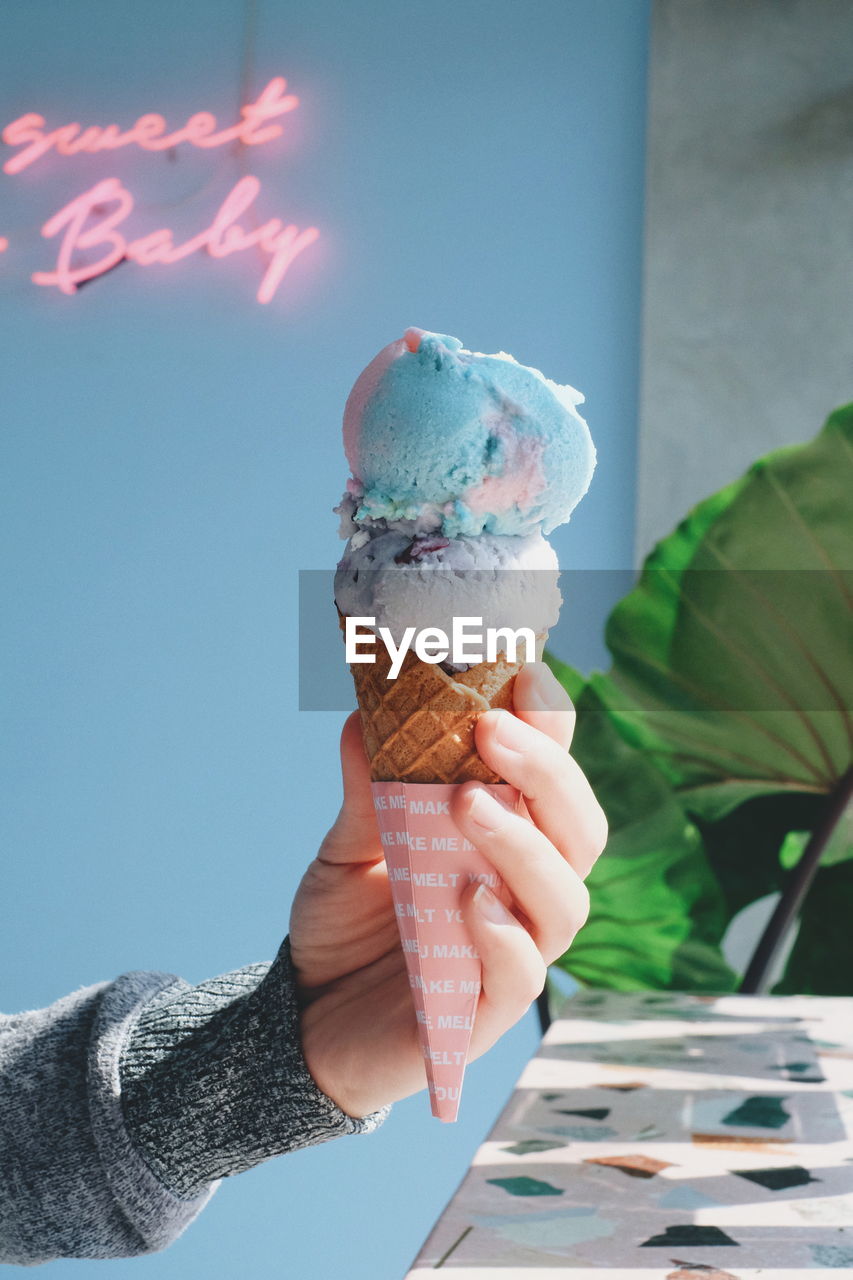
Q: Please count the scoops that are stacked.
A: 2